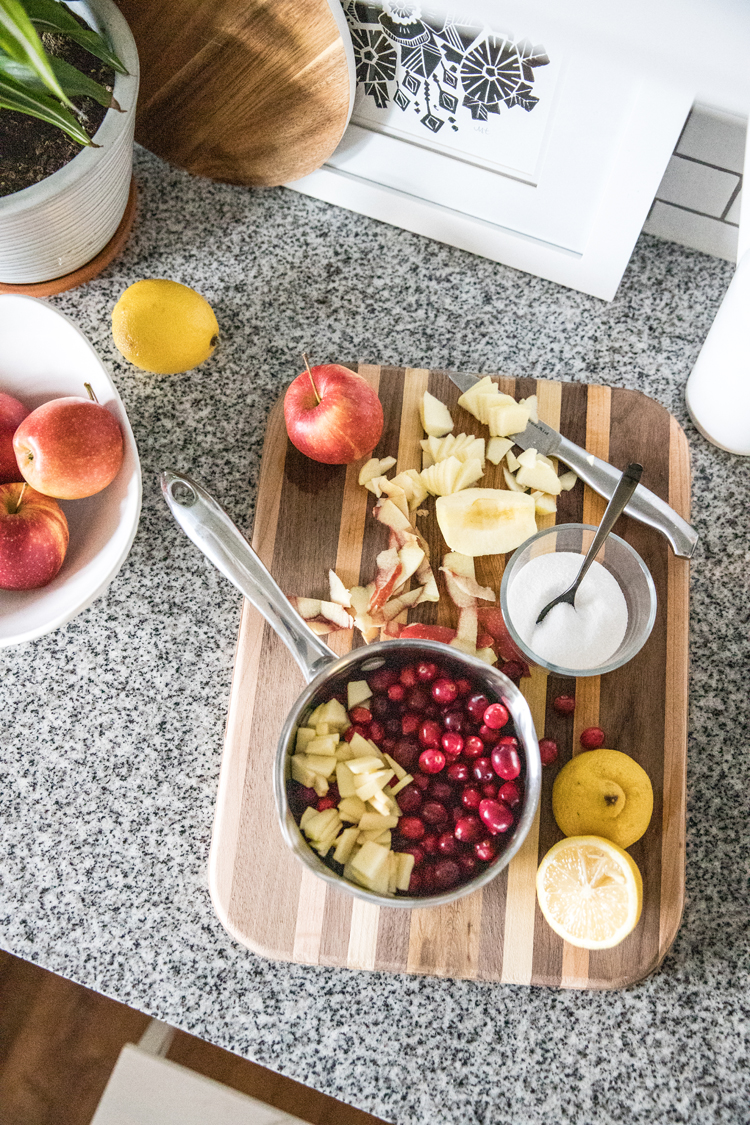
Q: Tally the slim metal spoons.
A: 1